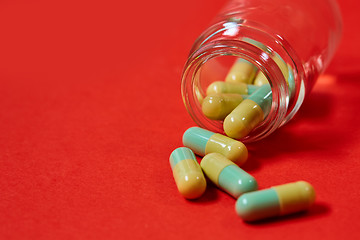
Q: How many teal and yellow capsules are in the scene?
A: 9